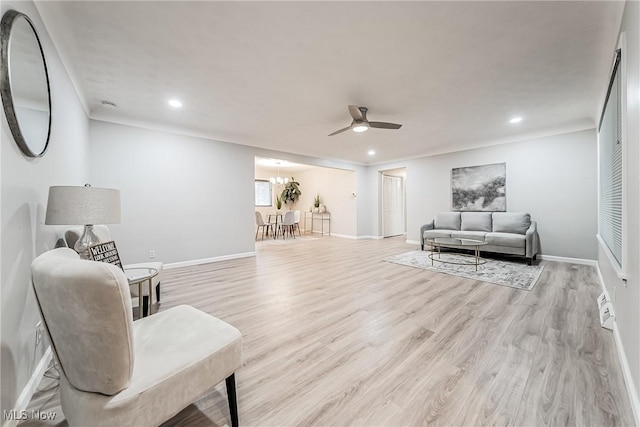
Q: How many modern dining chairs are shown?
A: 3